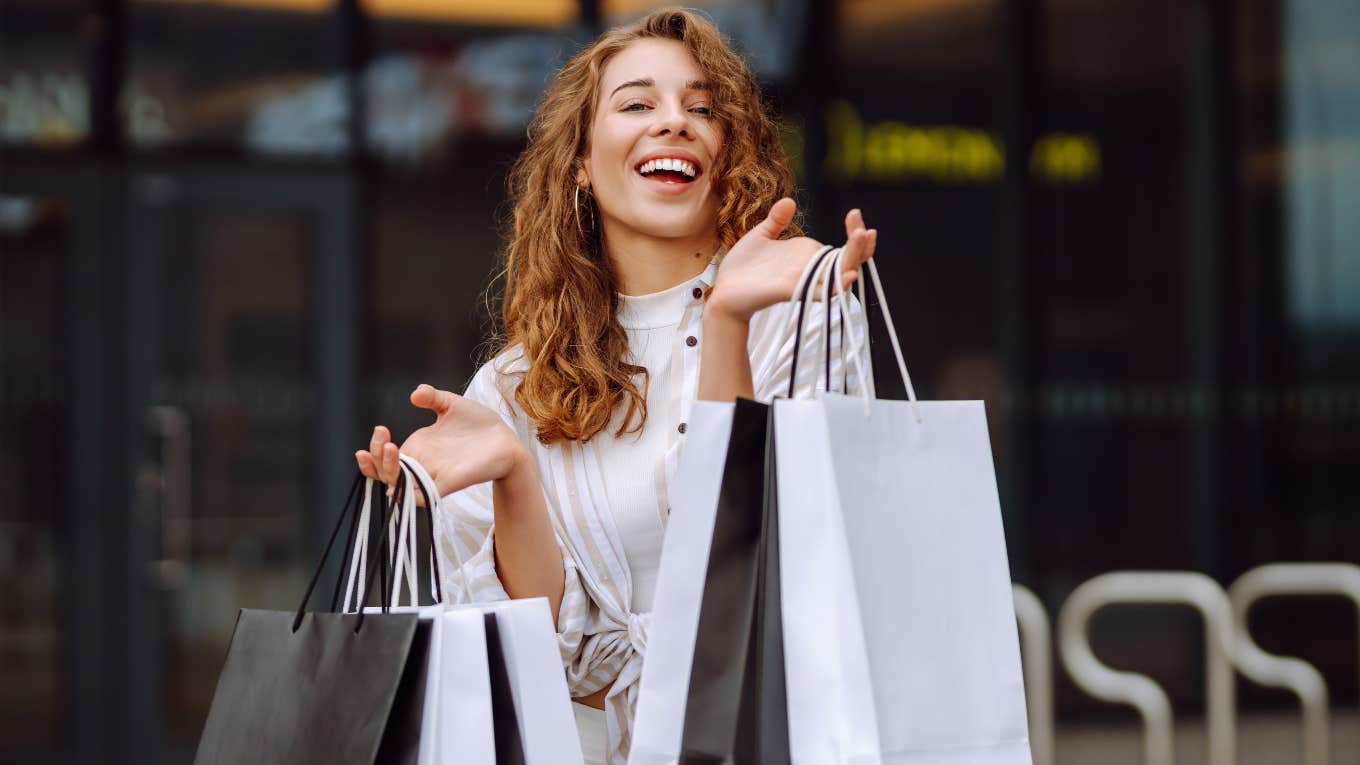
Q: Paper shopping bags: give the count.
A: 7